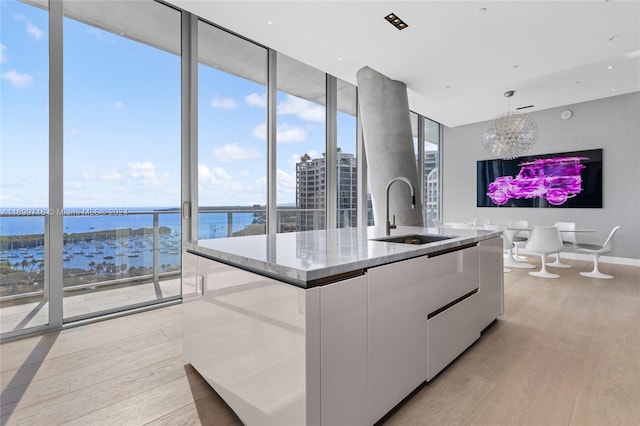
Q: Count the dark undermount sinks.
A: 1